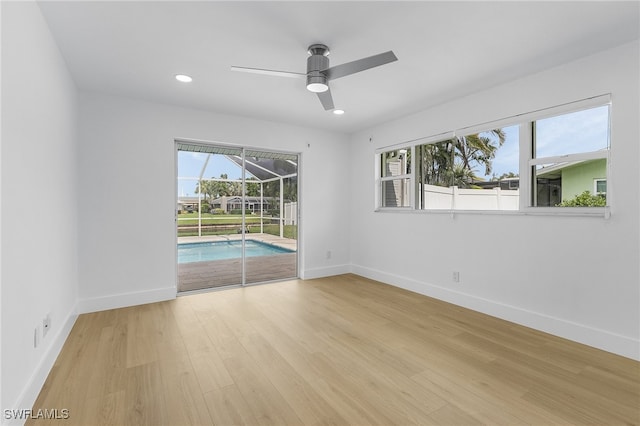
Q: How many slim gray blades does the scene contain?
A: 3